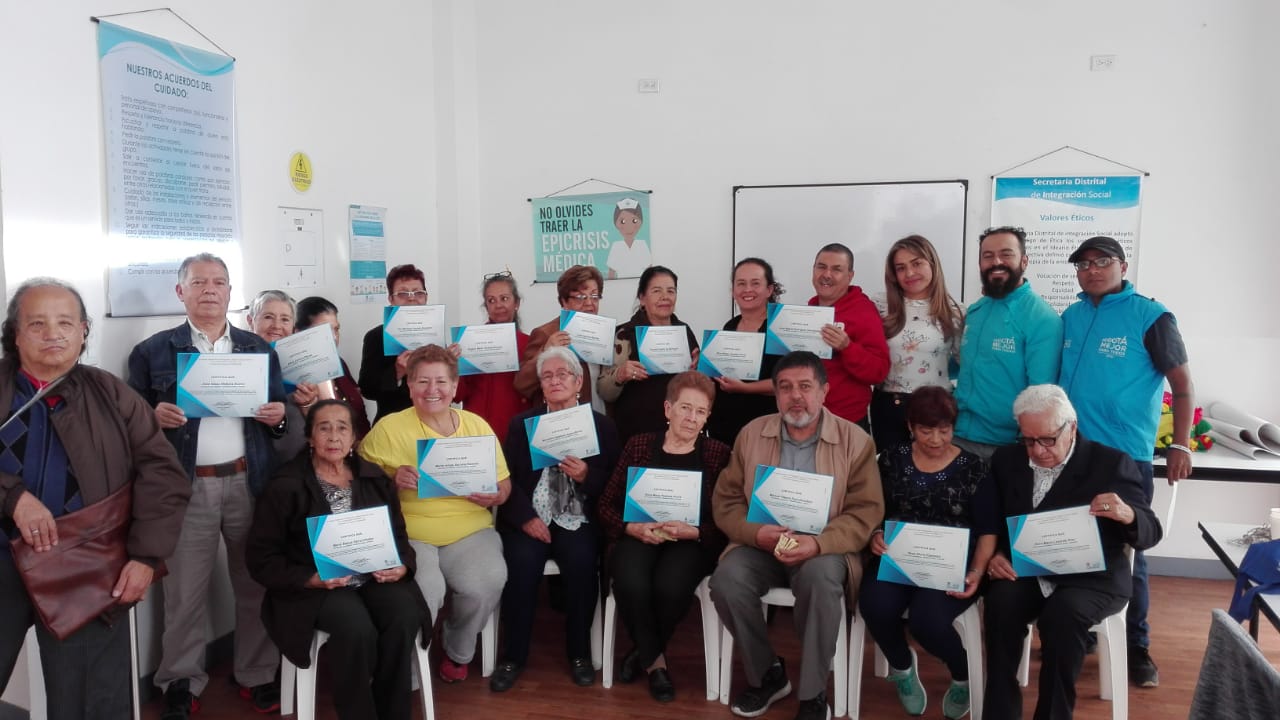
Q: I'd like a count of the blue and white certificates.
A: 15